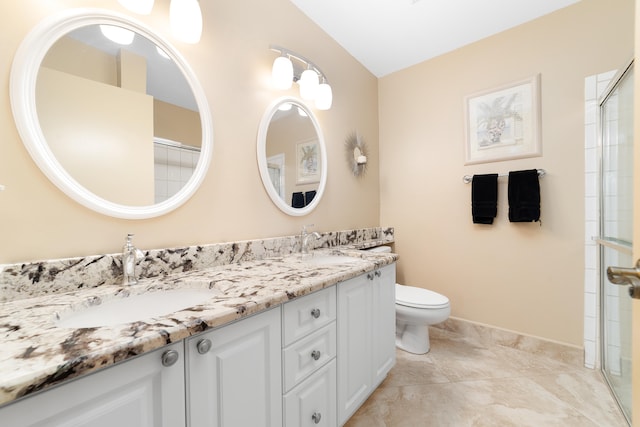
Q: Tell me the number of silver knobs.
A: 7